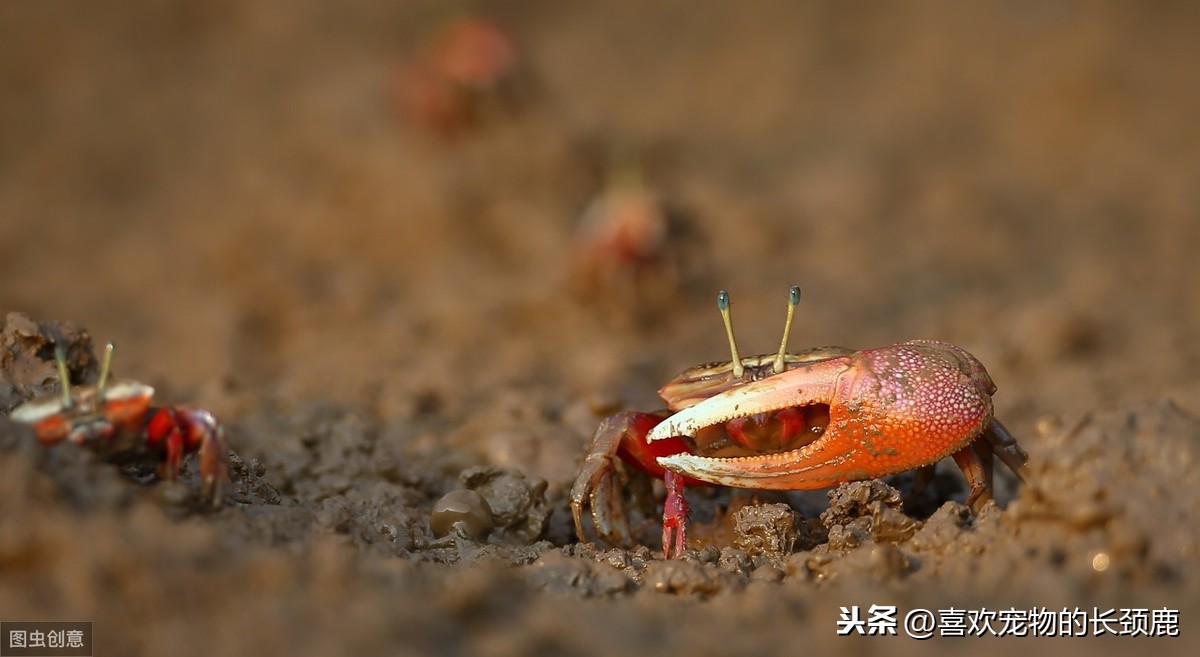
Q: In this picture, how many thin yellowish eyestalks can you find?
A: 4